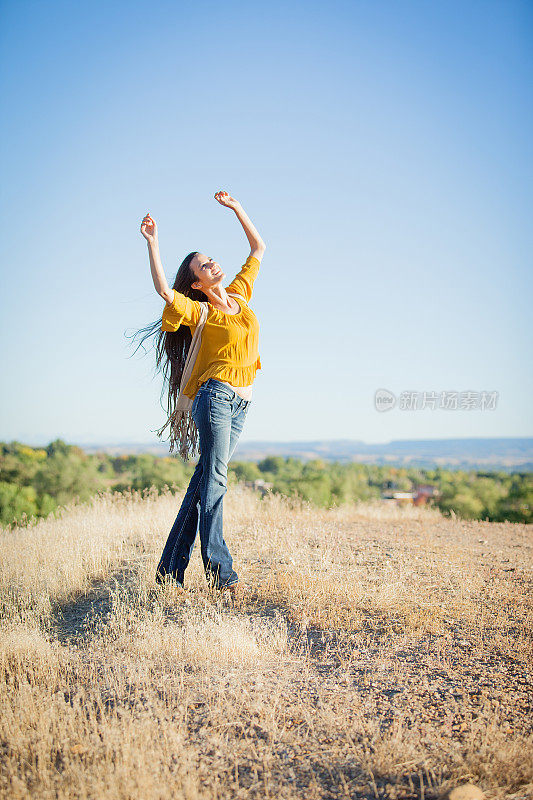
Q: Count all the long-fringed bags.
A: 1